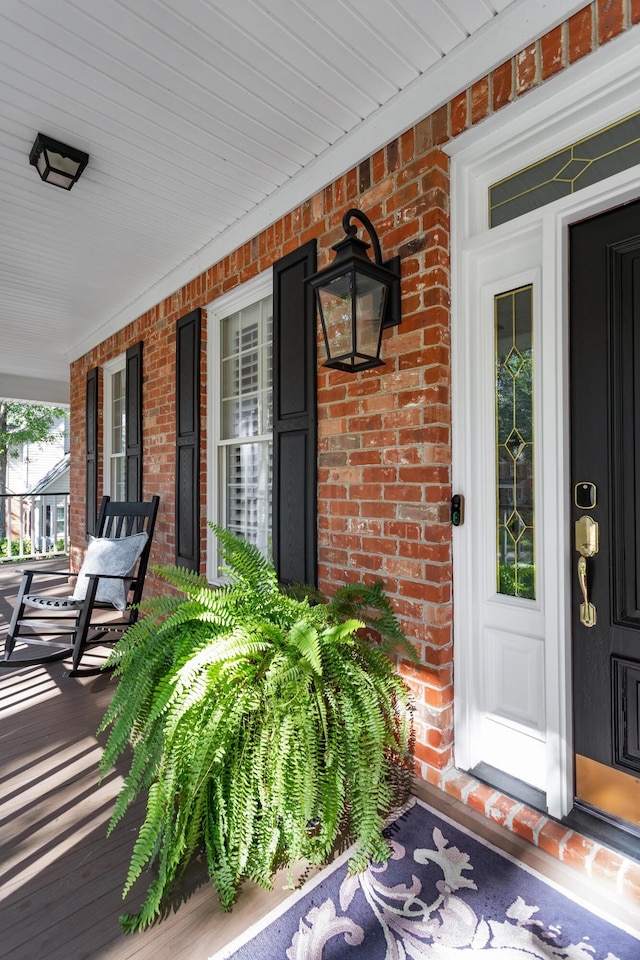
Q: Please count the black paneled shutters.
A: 4